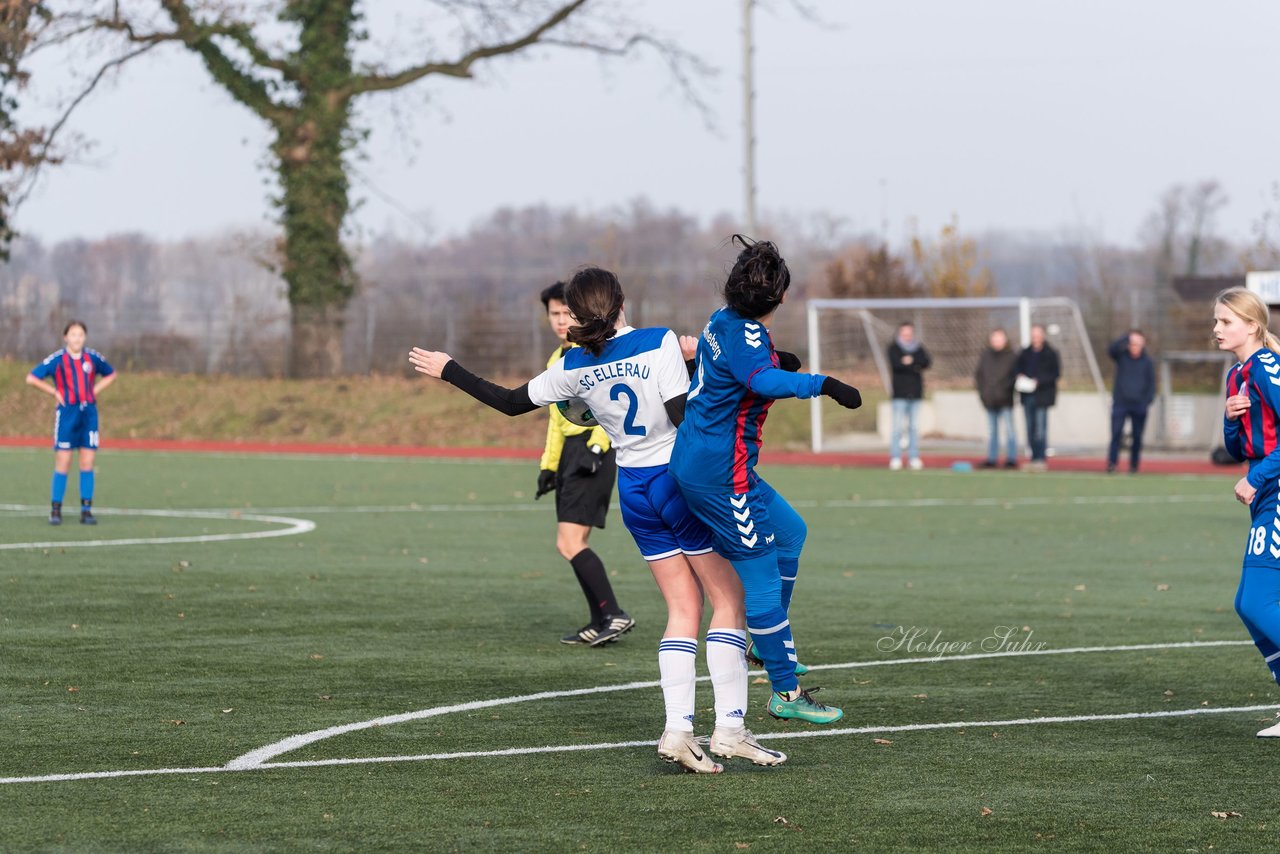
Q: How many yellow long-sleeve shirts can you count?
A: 1